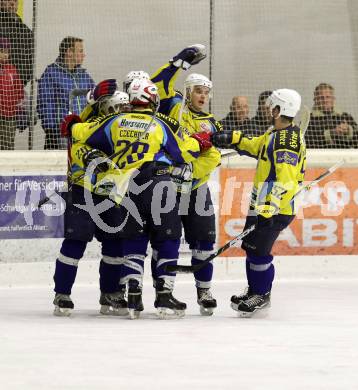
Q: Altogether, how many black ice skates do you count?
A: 7